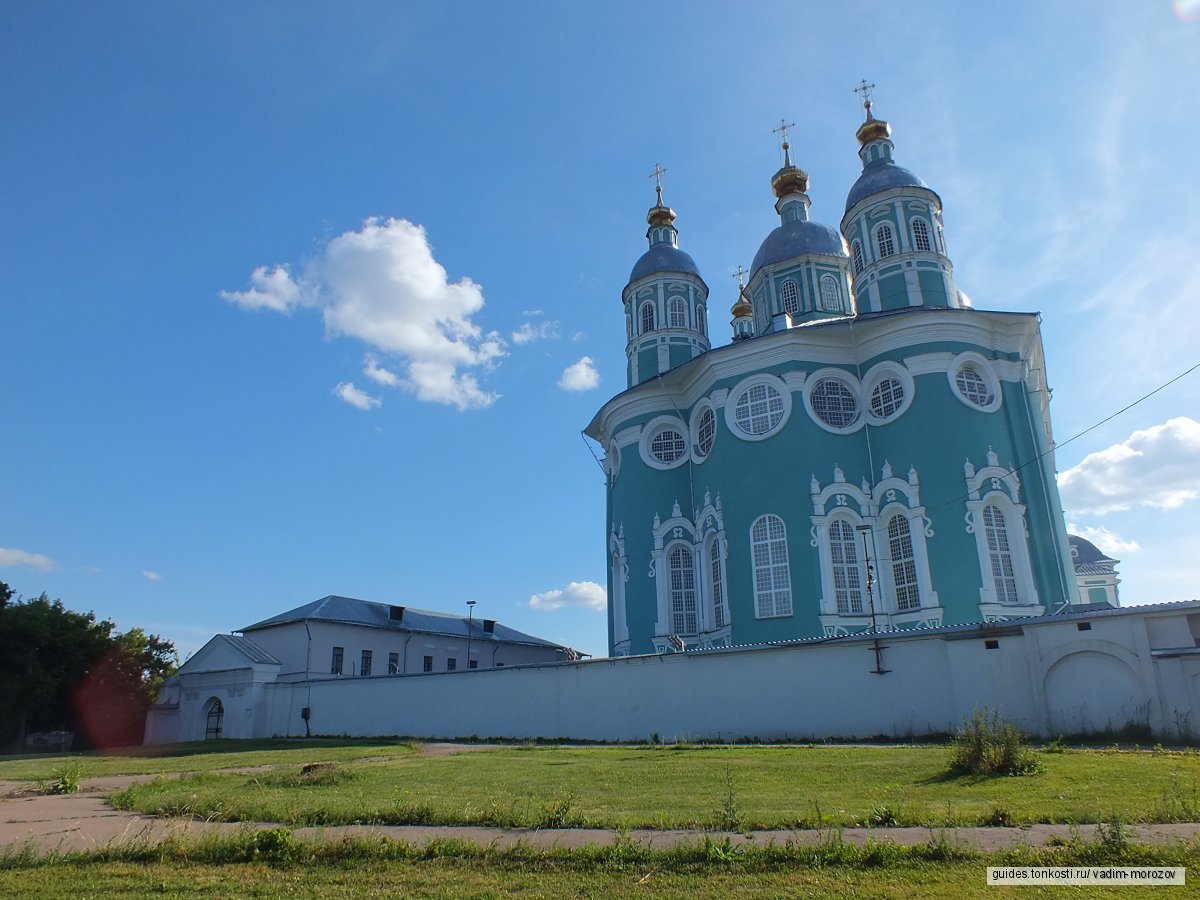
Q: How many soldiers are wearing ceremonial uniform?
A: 0